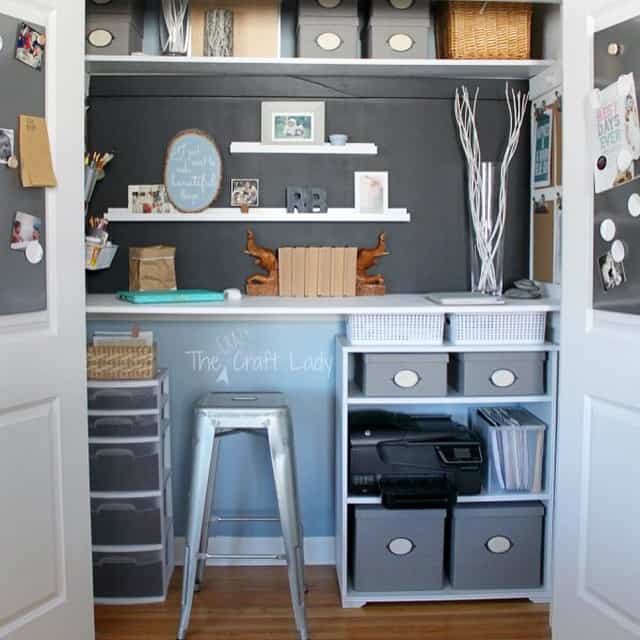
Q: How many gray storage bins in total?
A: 10